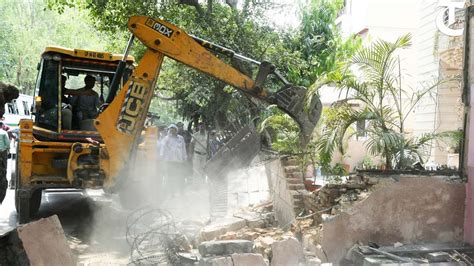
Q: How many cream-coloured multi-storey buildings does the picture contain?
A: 1